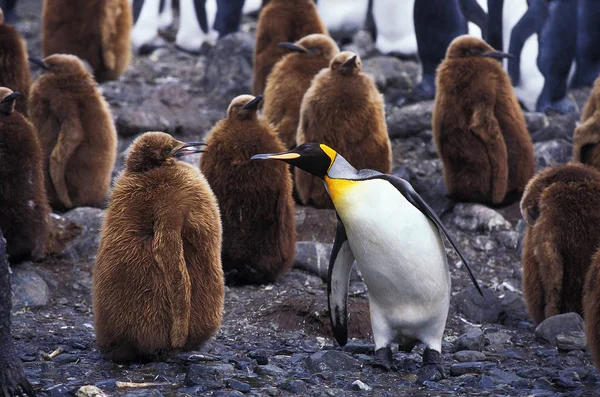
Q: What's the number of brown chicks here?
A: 13